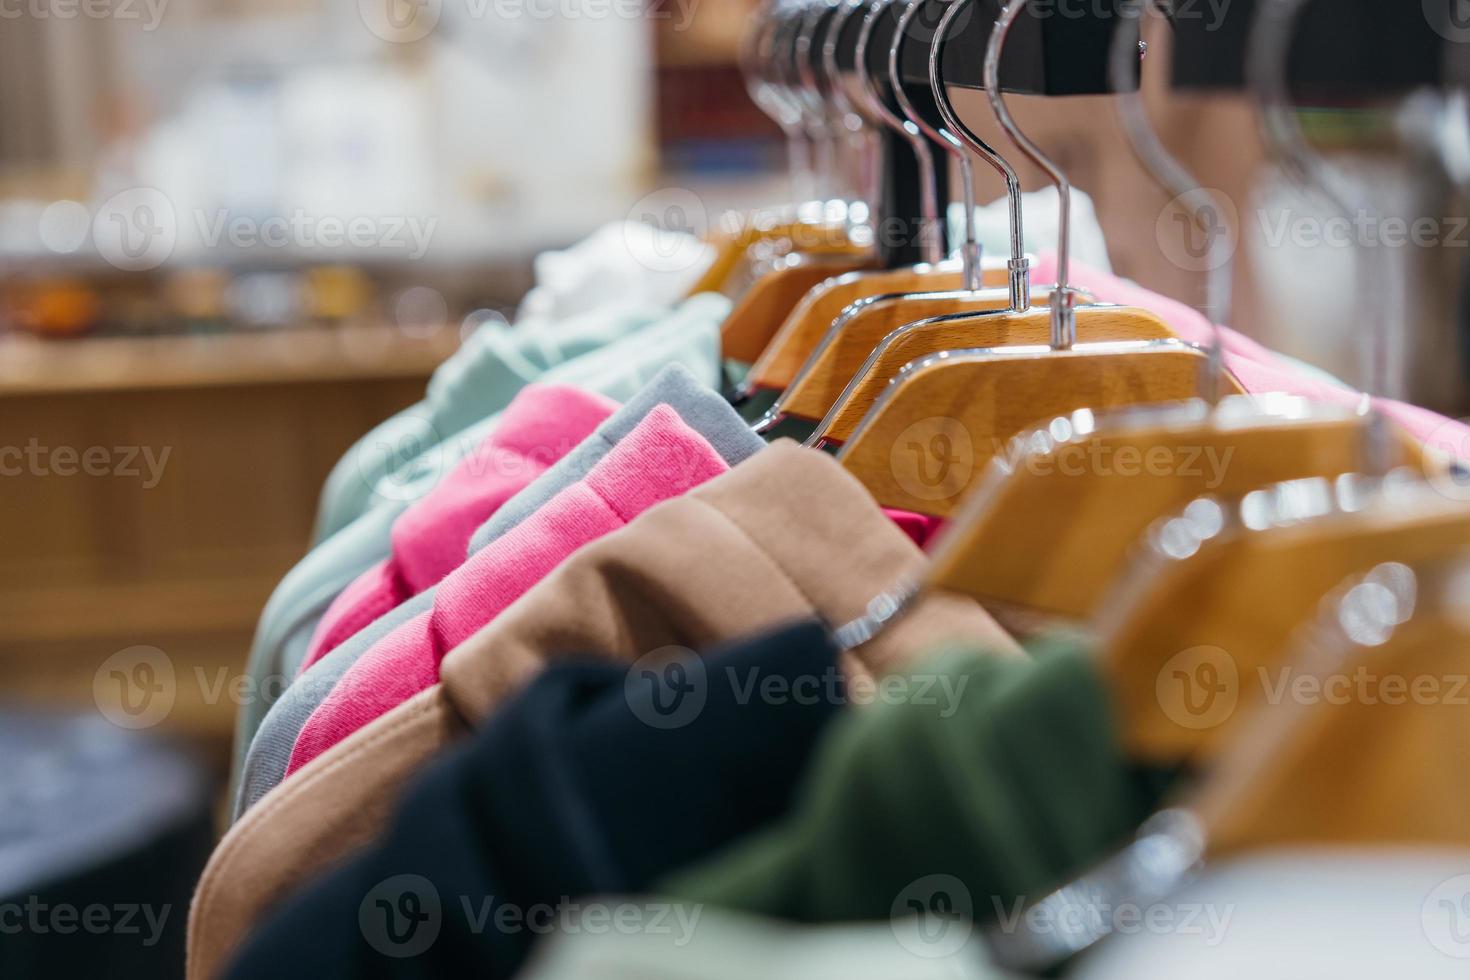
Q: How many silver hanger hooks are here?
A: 11